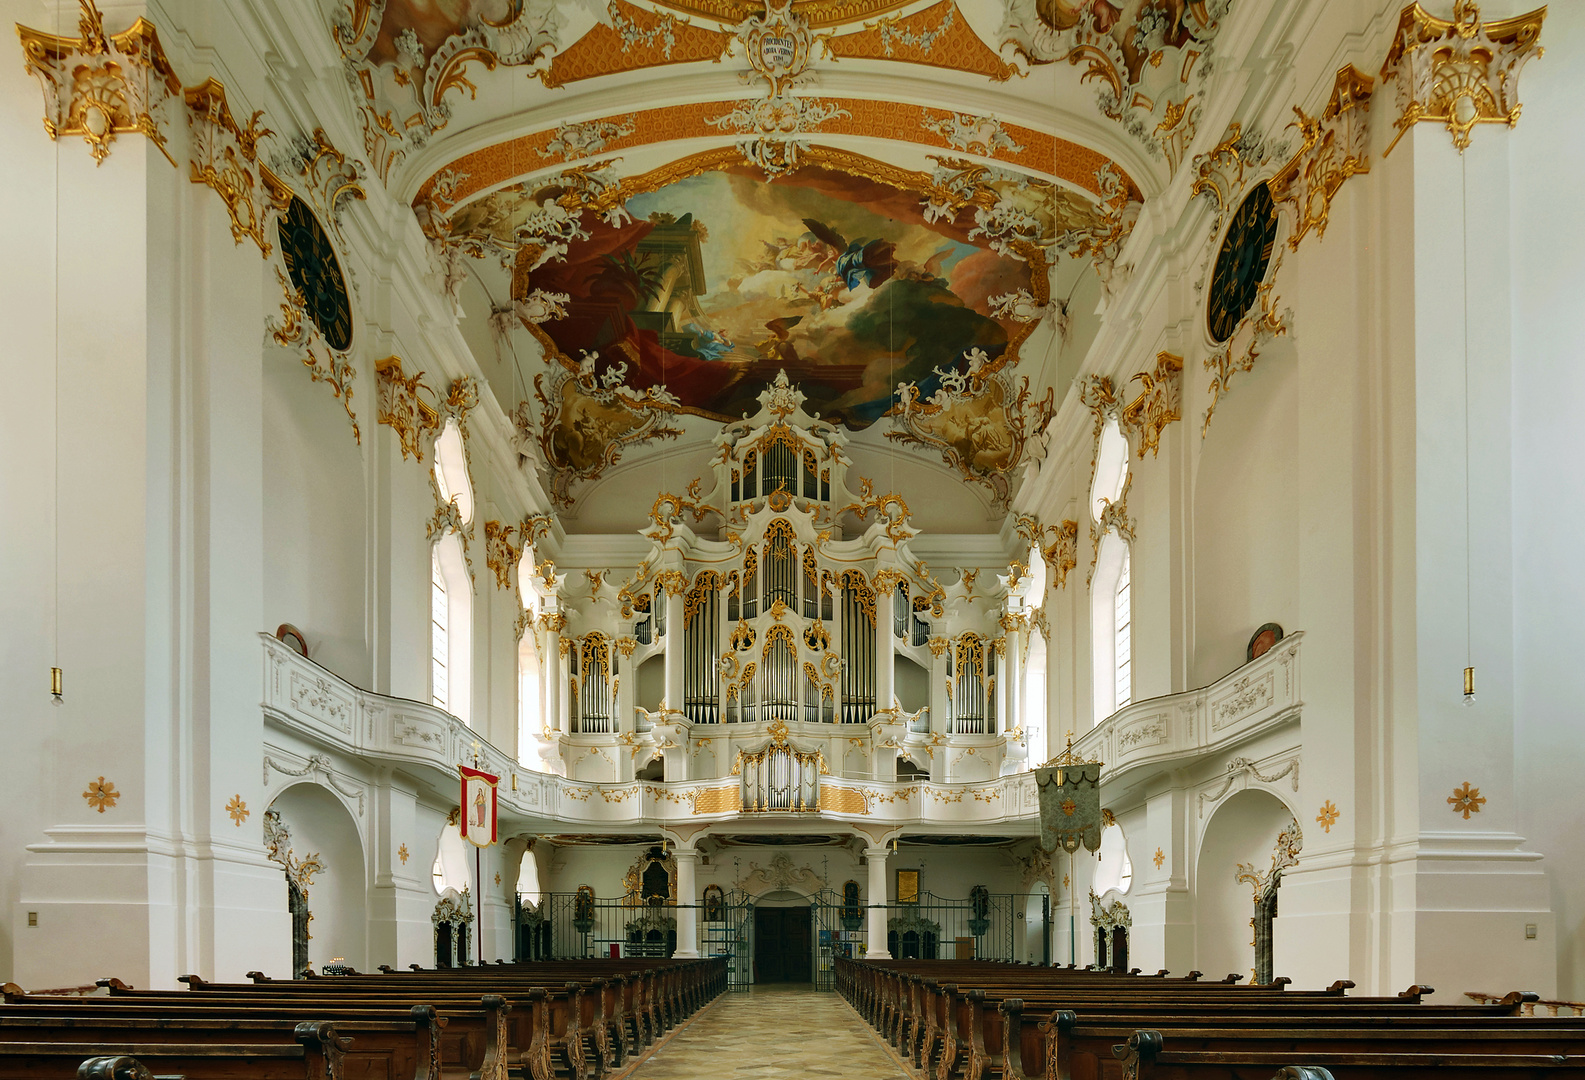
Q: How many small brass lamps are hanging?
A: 6